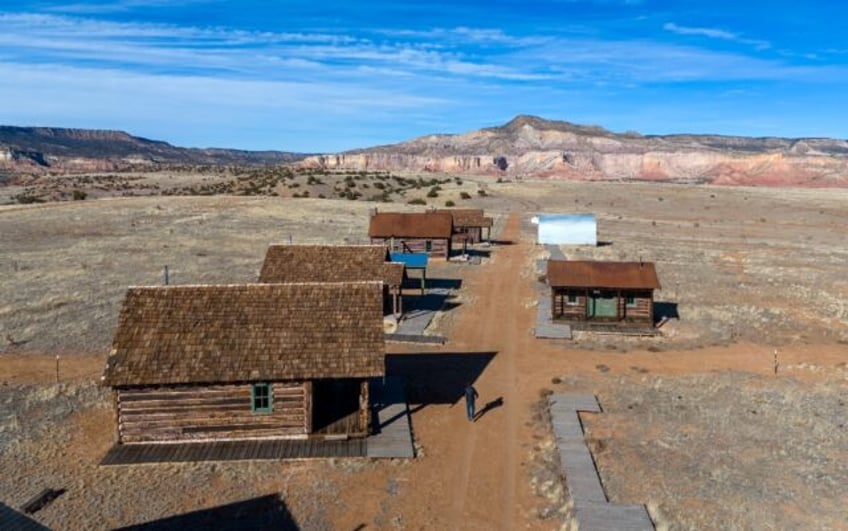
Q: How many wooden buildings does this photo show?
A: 5